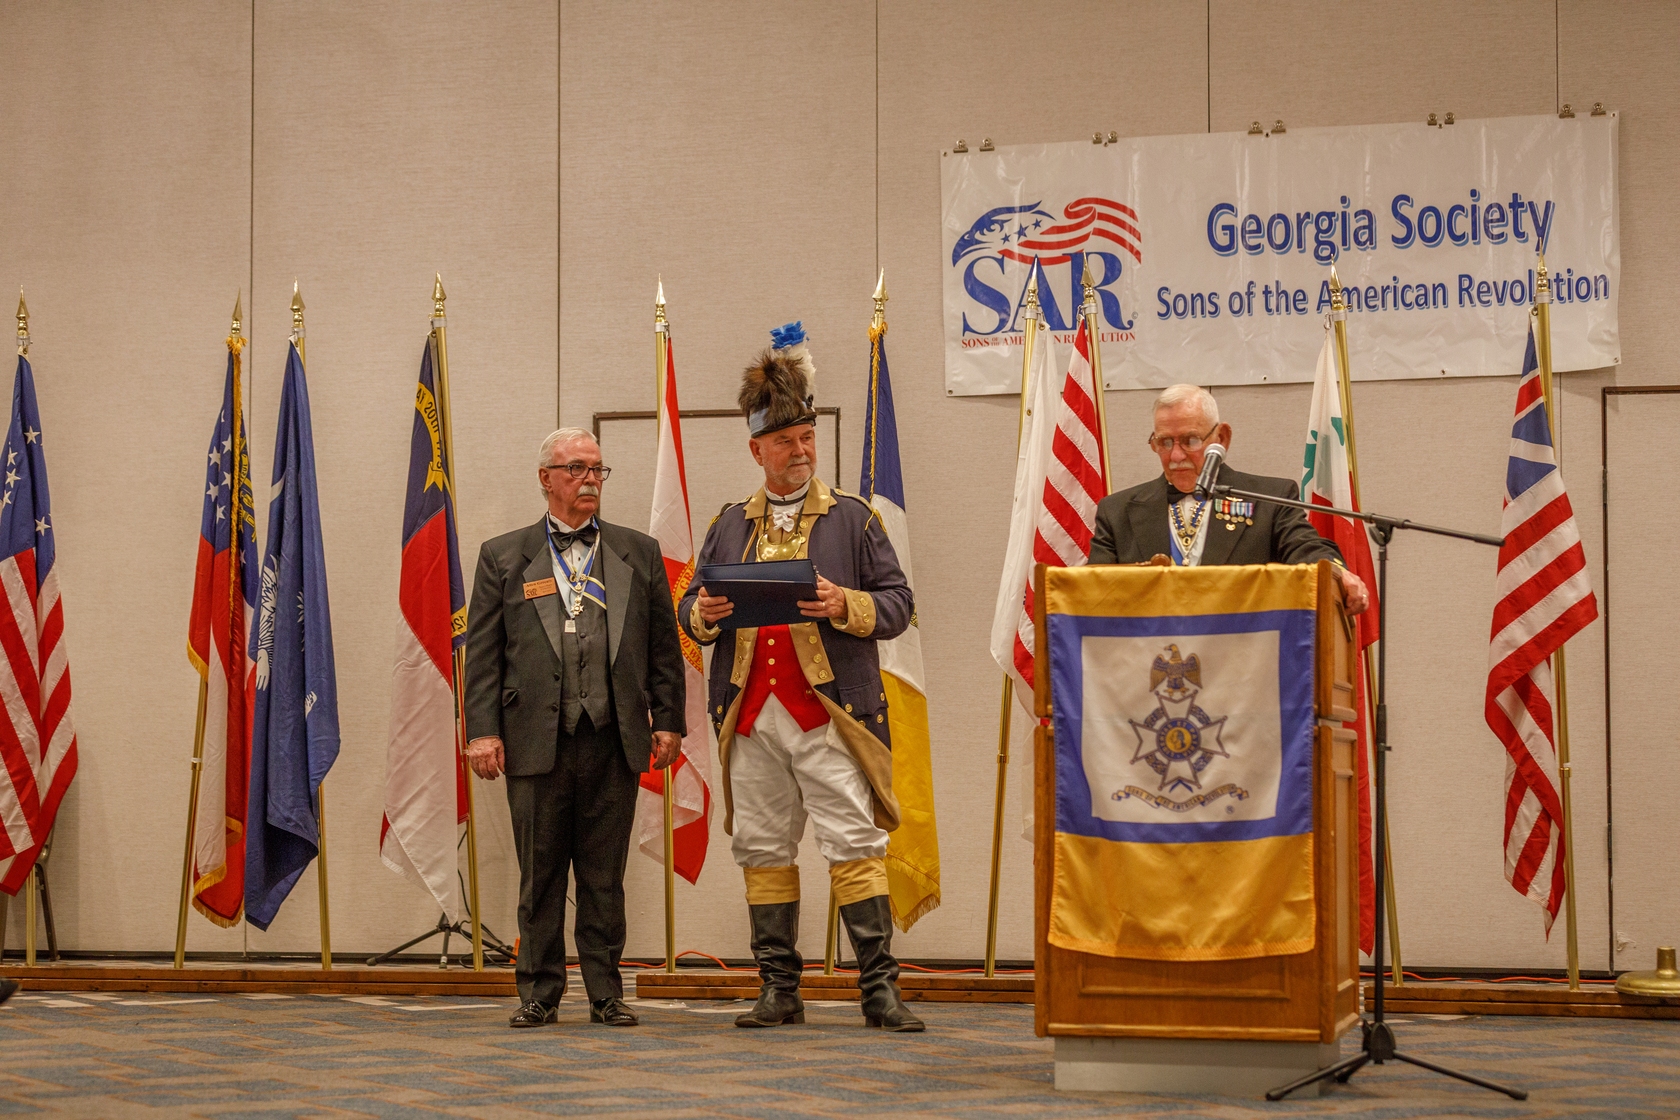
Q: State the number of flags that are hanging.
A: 10